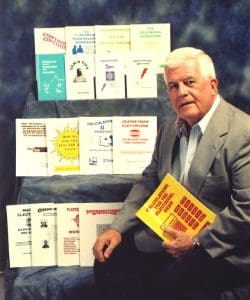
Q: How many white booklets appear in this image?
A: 15